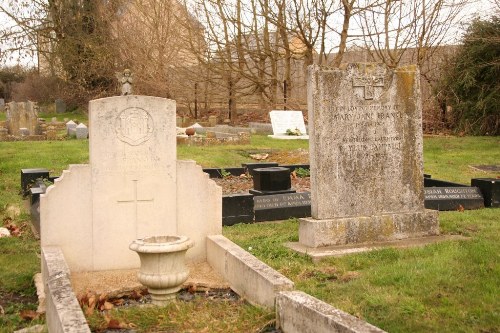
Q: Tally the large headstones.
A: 2